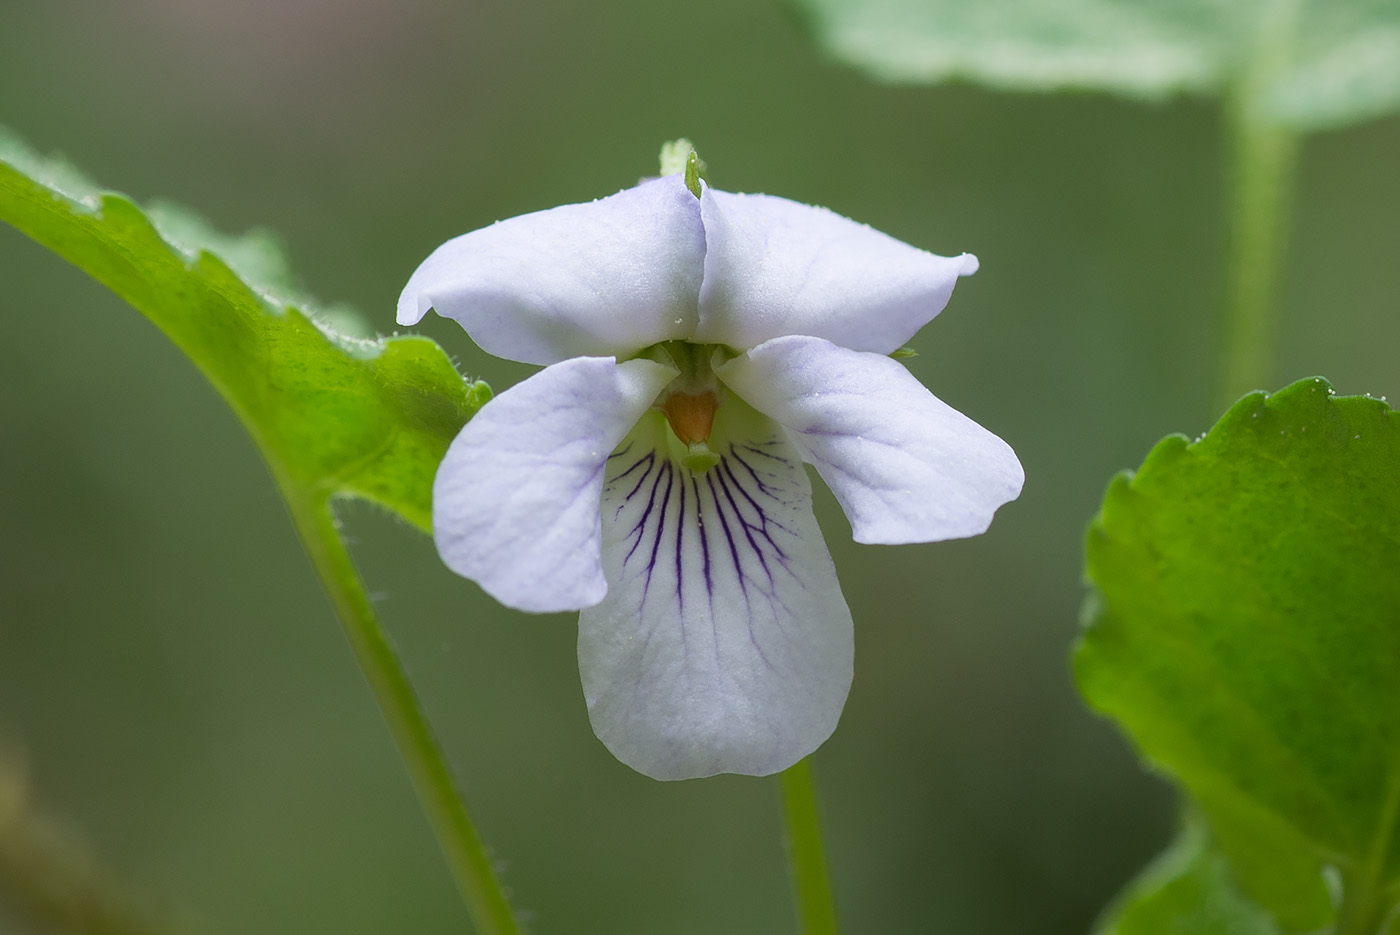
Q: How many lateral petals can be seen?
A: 2